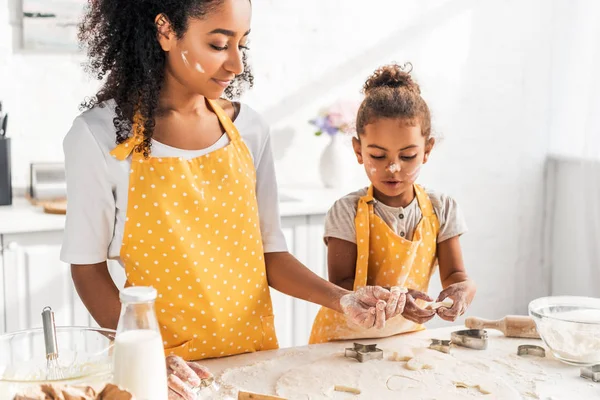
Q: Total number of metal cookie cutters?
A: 5